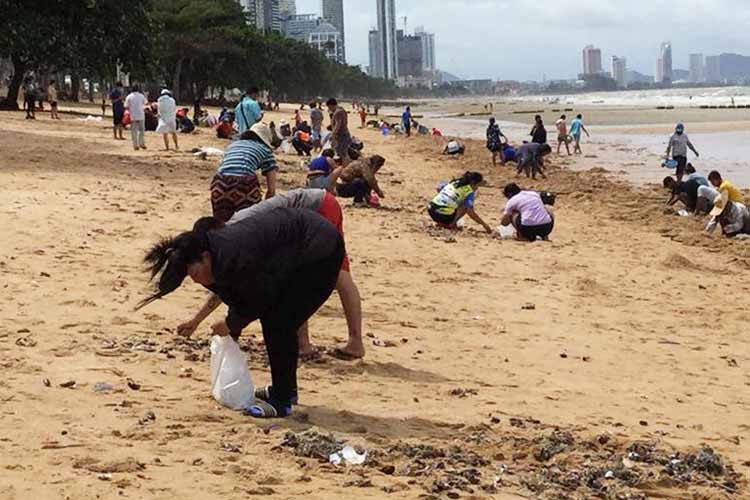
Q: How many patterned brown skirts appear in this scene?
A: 1